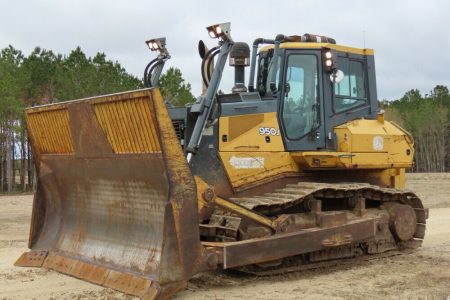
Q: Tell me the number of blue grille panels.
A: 0